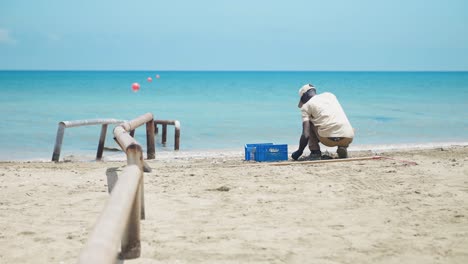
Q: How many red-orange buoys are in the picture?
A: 3